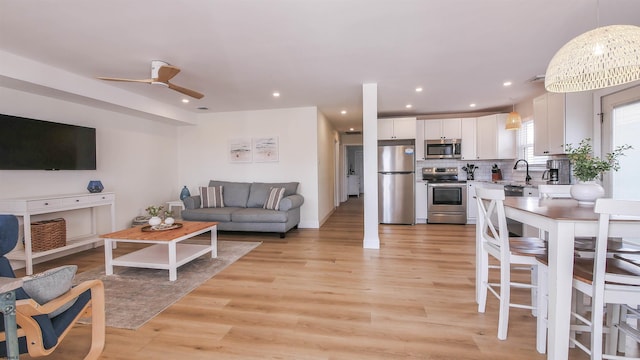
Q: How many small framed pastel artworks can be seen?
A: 2